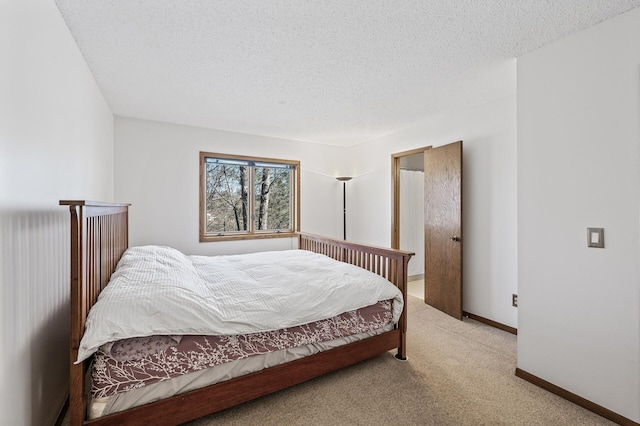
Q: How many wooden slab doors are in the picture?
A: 1